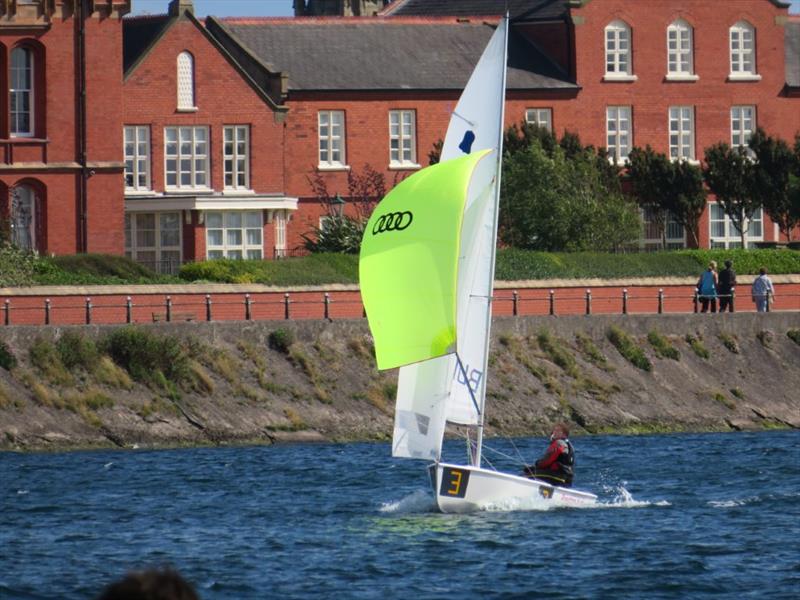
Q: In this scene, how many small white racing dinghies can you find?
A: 1